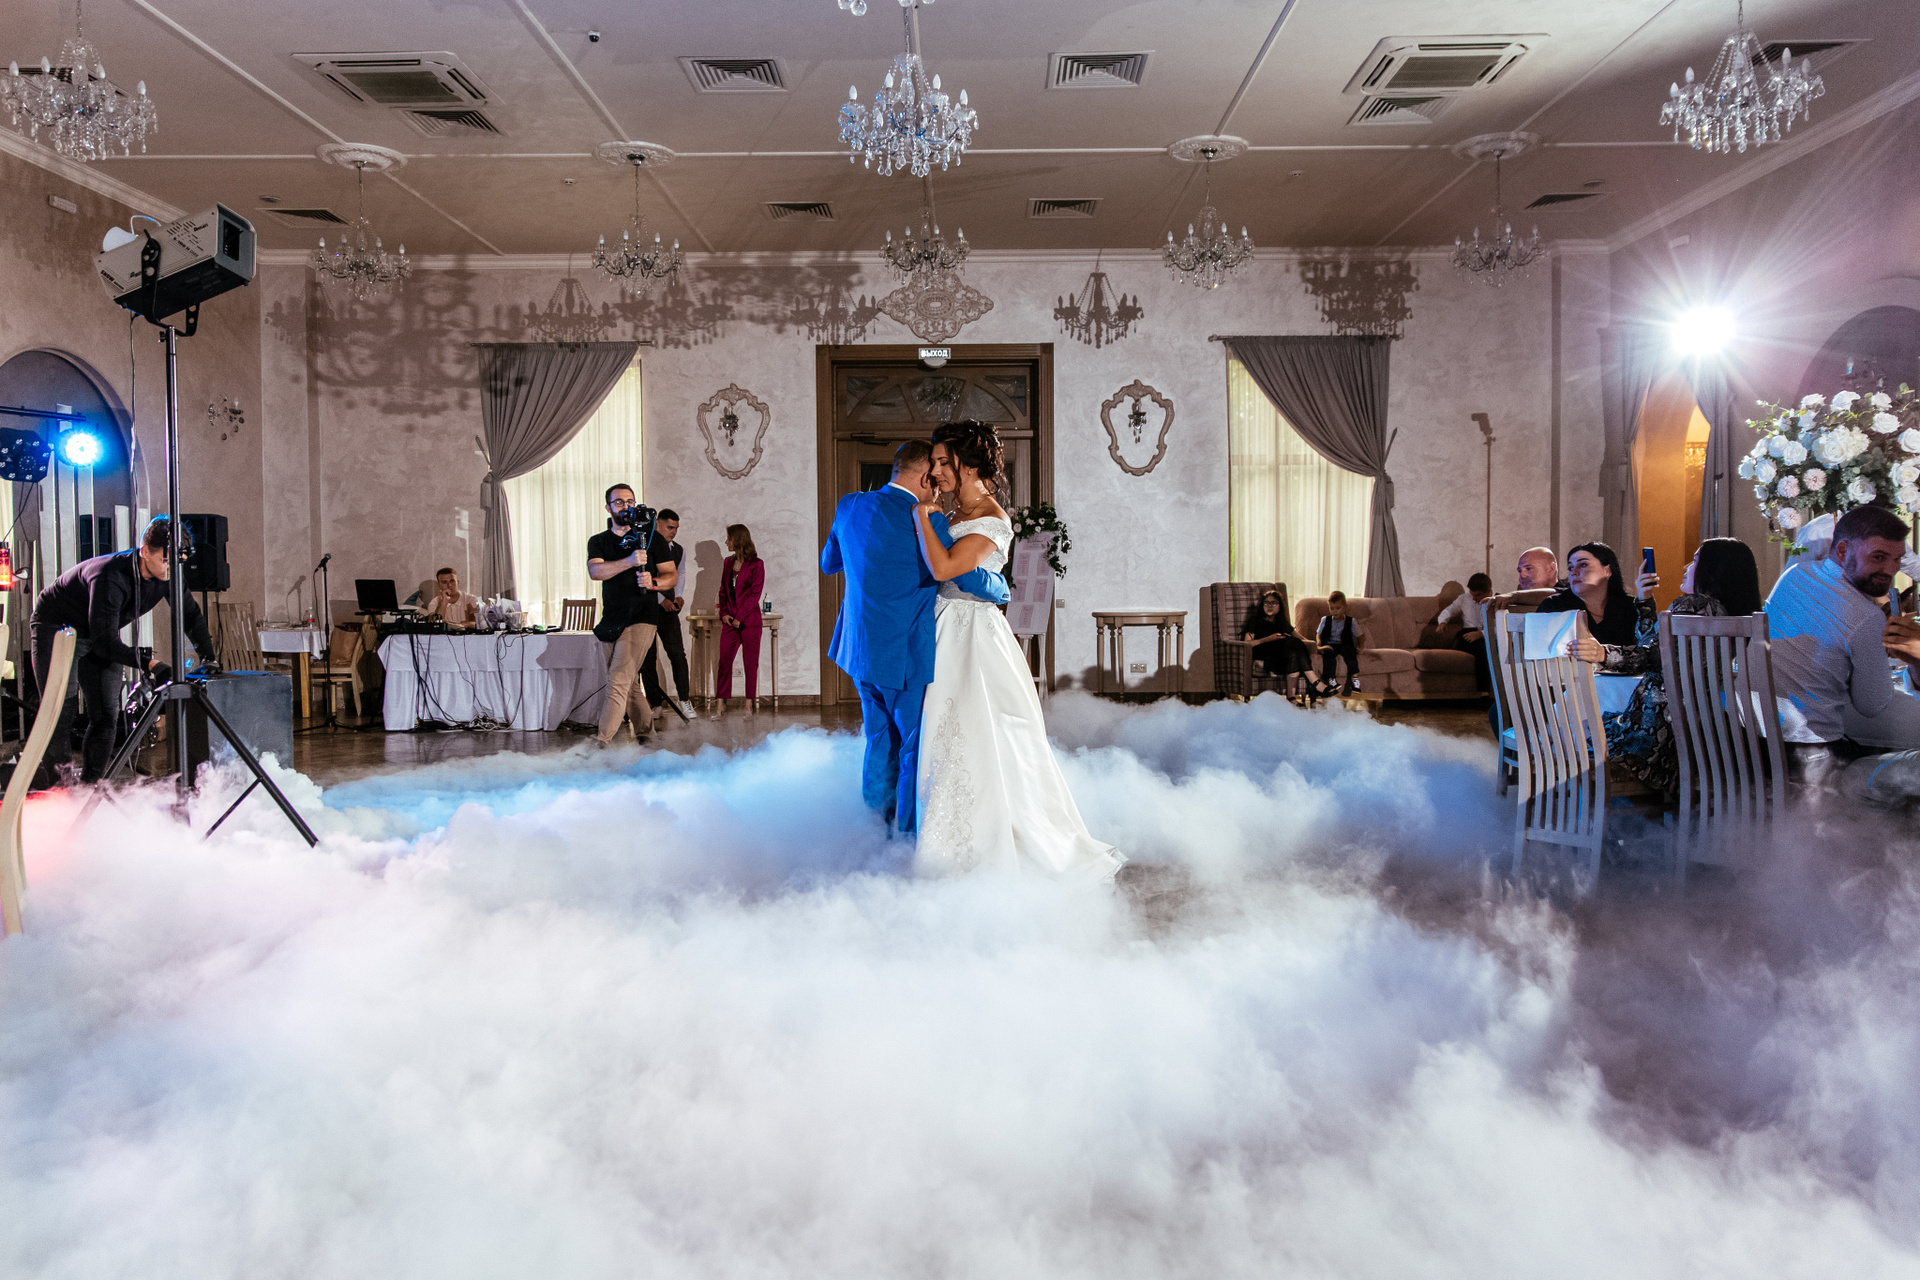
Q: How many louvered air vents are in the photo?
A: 10